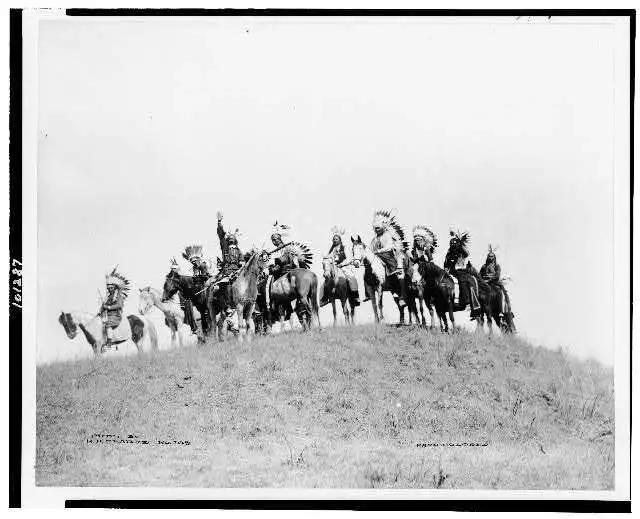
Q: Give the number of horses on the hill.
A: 10